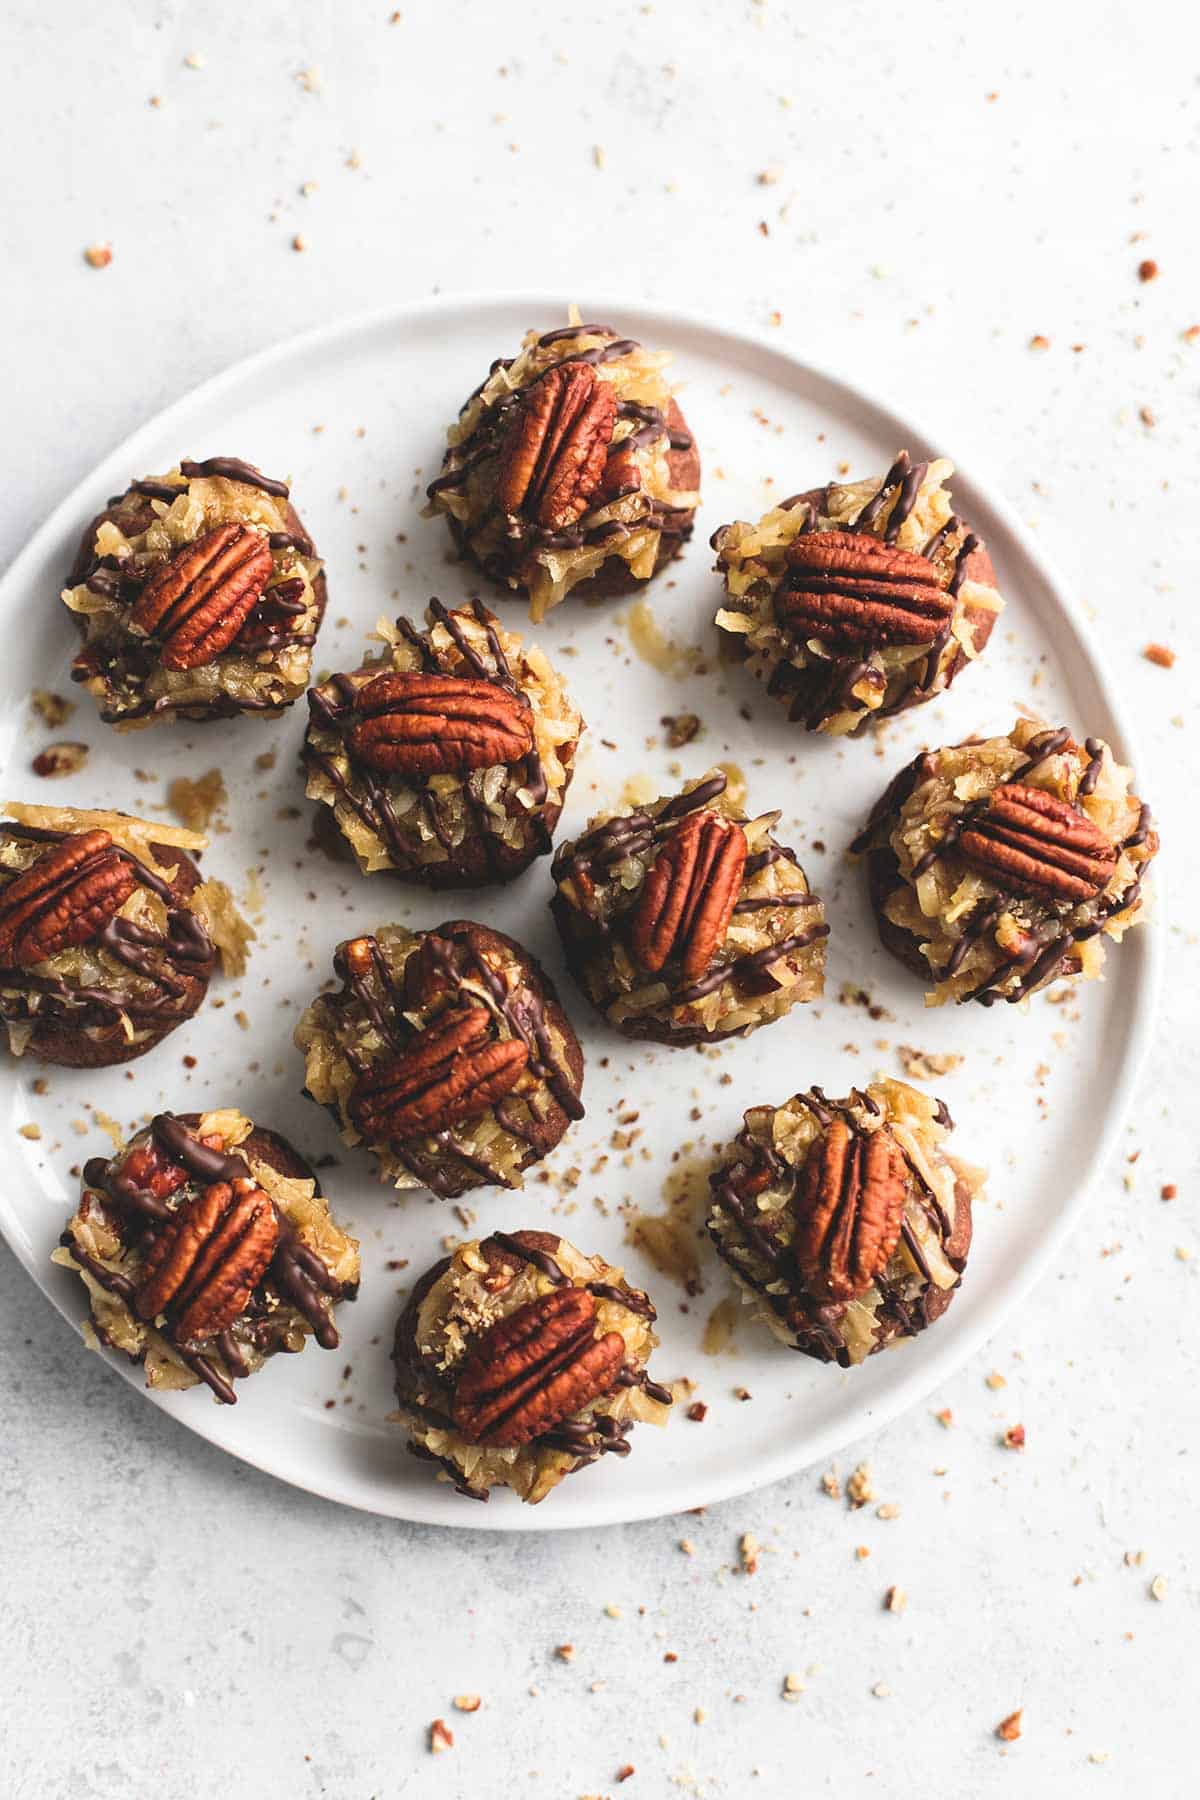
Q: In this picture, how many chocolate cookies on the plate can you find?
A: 11